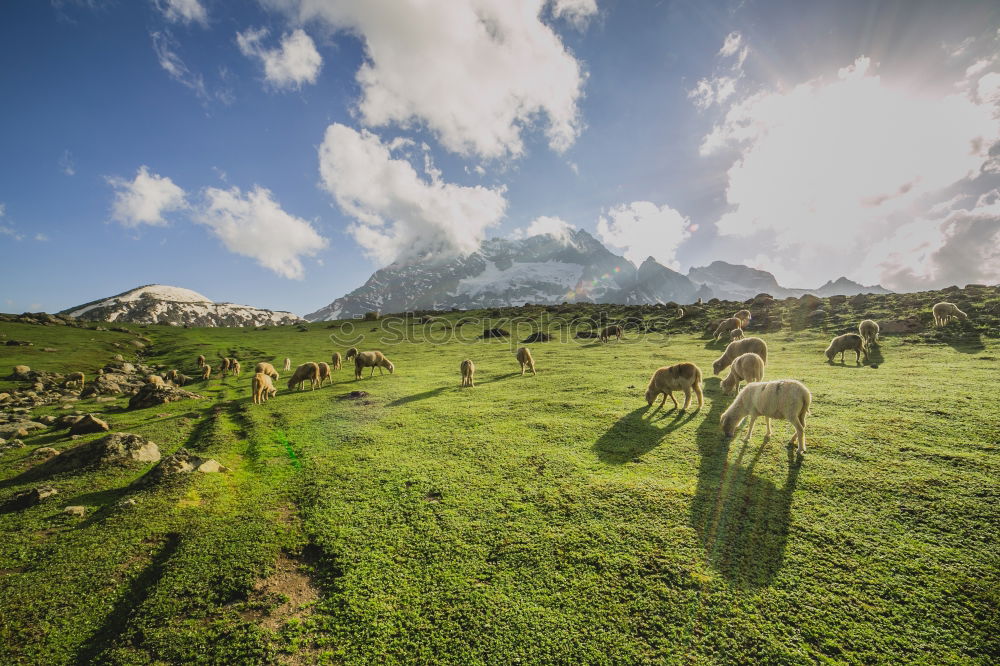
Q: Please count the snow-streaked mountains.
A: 2